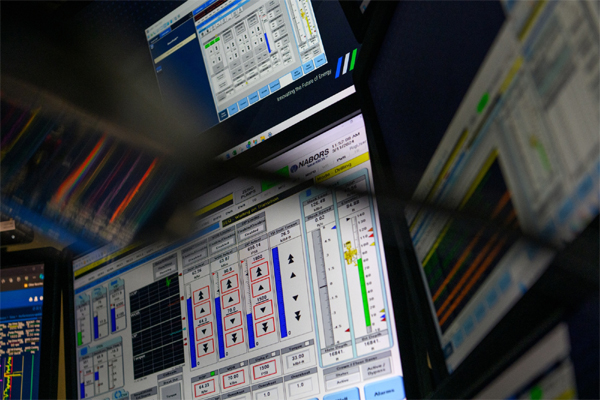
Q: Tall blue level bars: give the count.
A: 4